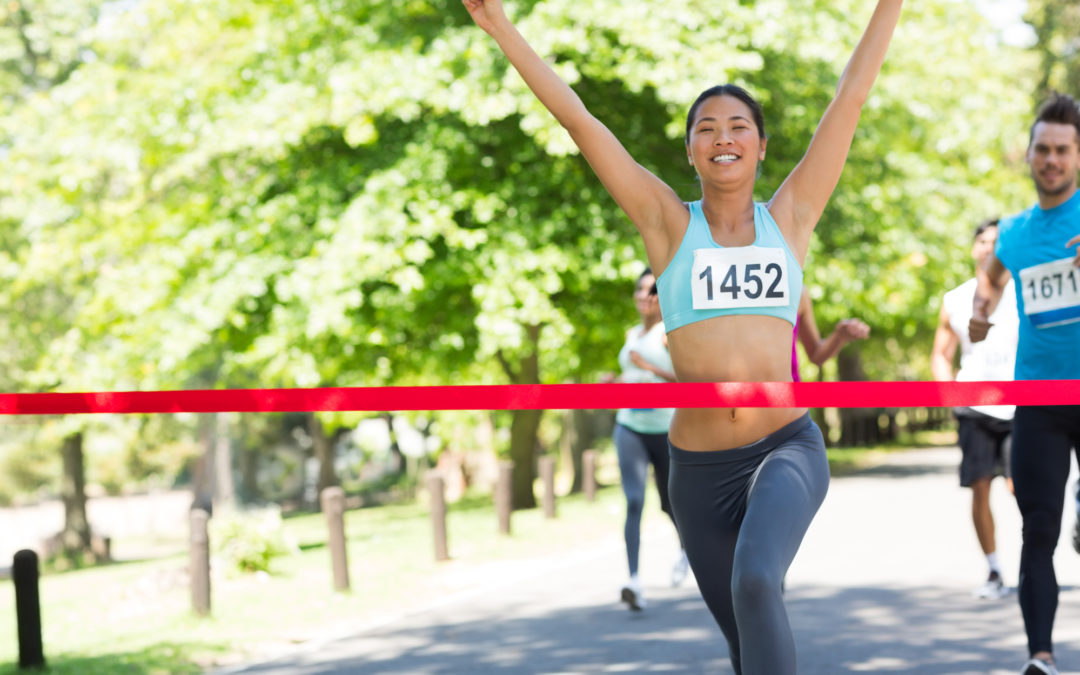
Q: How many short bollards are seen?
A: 7